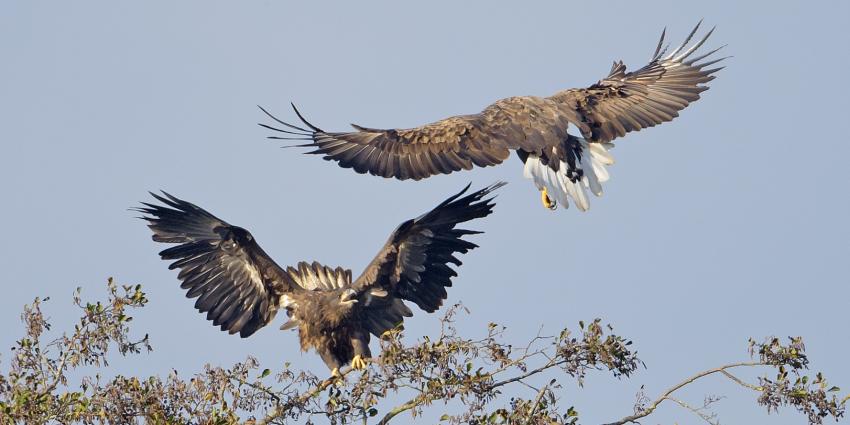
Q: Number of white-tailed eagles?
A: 2